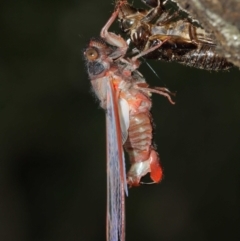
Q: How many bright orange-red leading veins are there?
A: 1